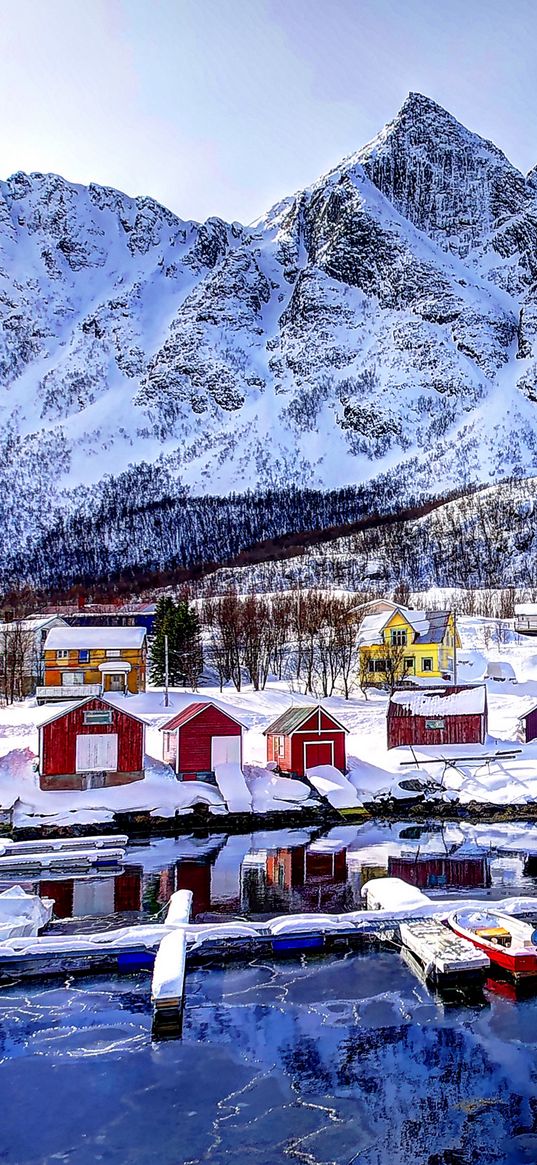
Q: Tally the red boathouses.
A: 4